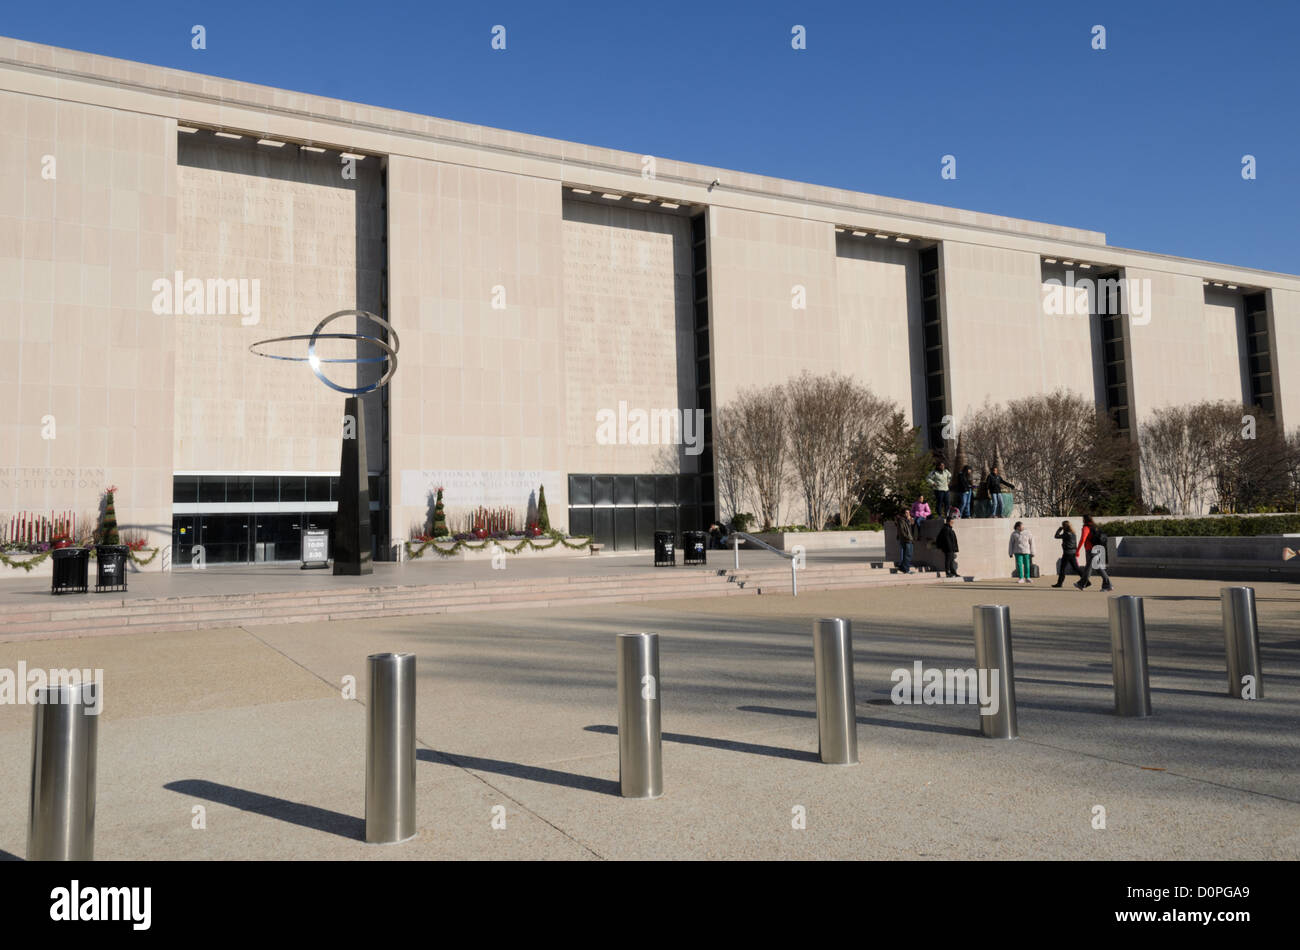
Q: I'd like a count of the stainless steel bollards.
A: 7